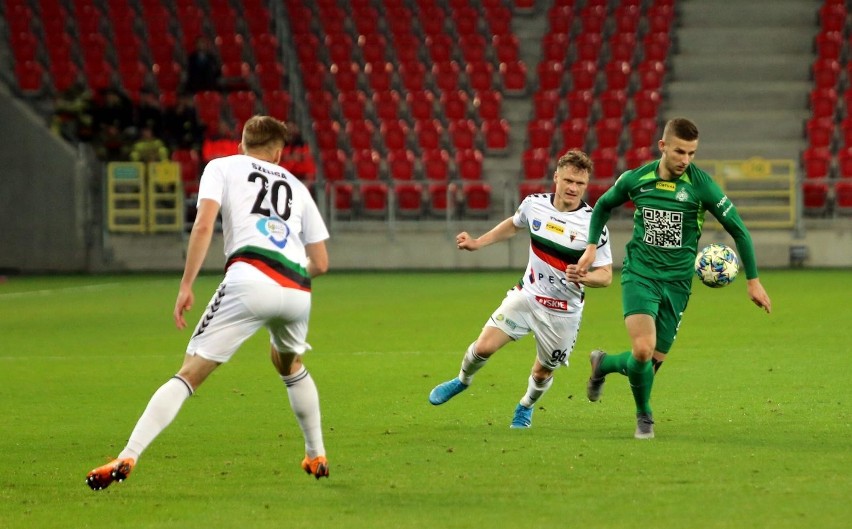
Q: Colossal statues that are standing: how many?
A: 0